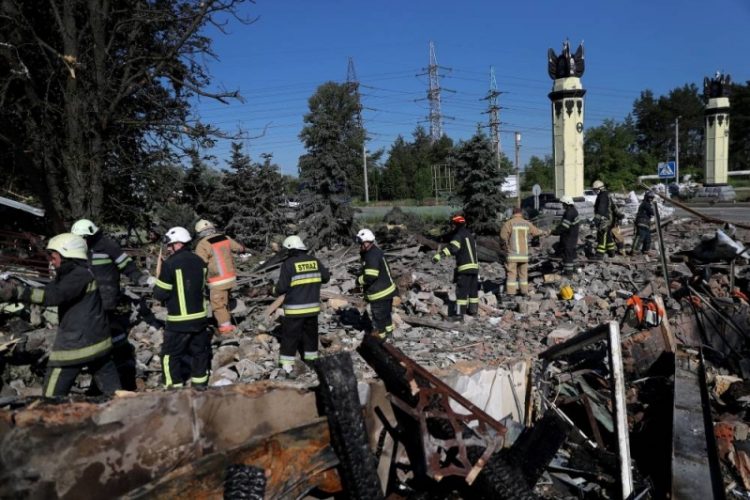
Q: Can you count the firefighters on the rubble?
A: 11